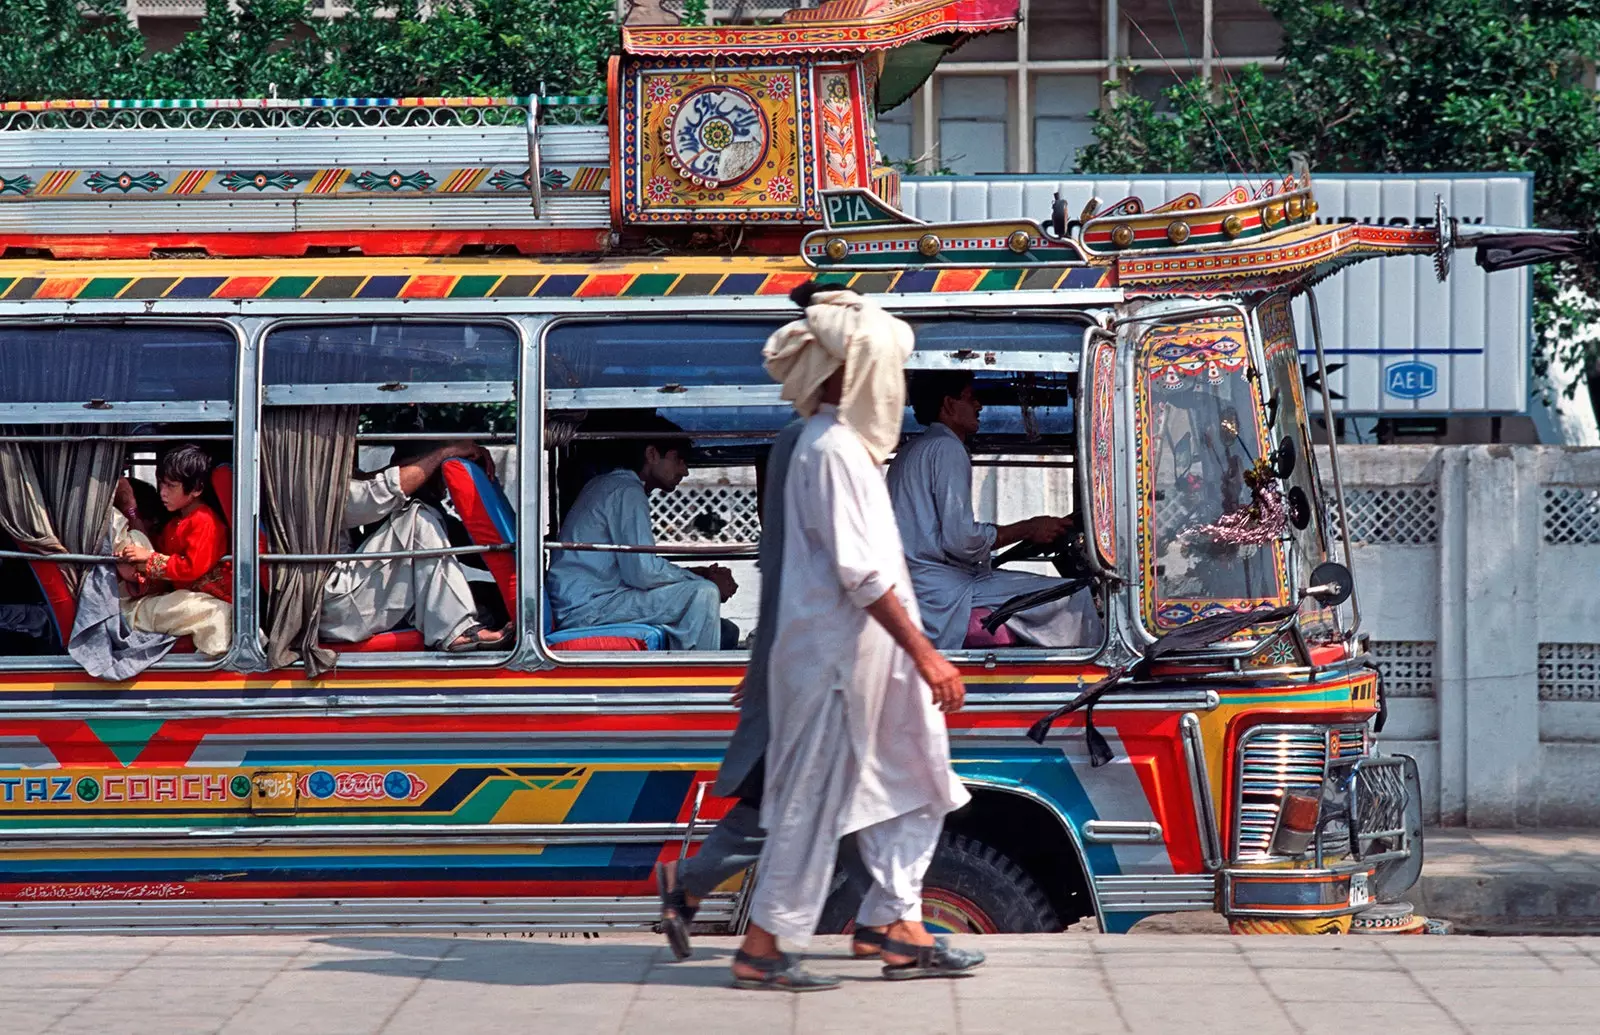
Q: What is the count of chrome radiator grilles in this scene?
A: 1